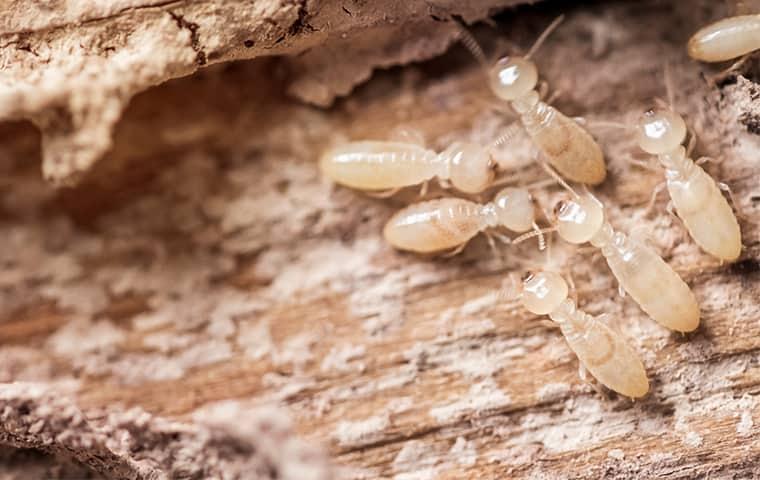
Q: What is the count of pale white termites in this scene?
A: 7